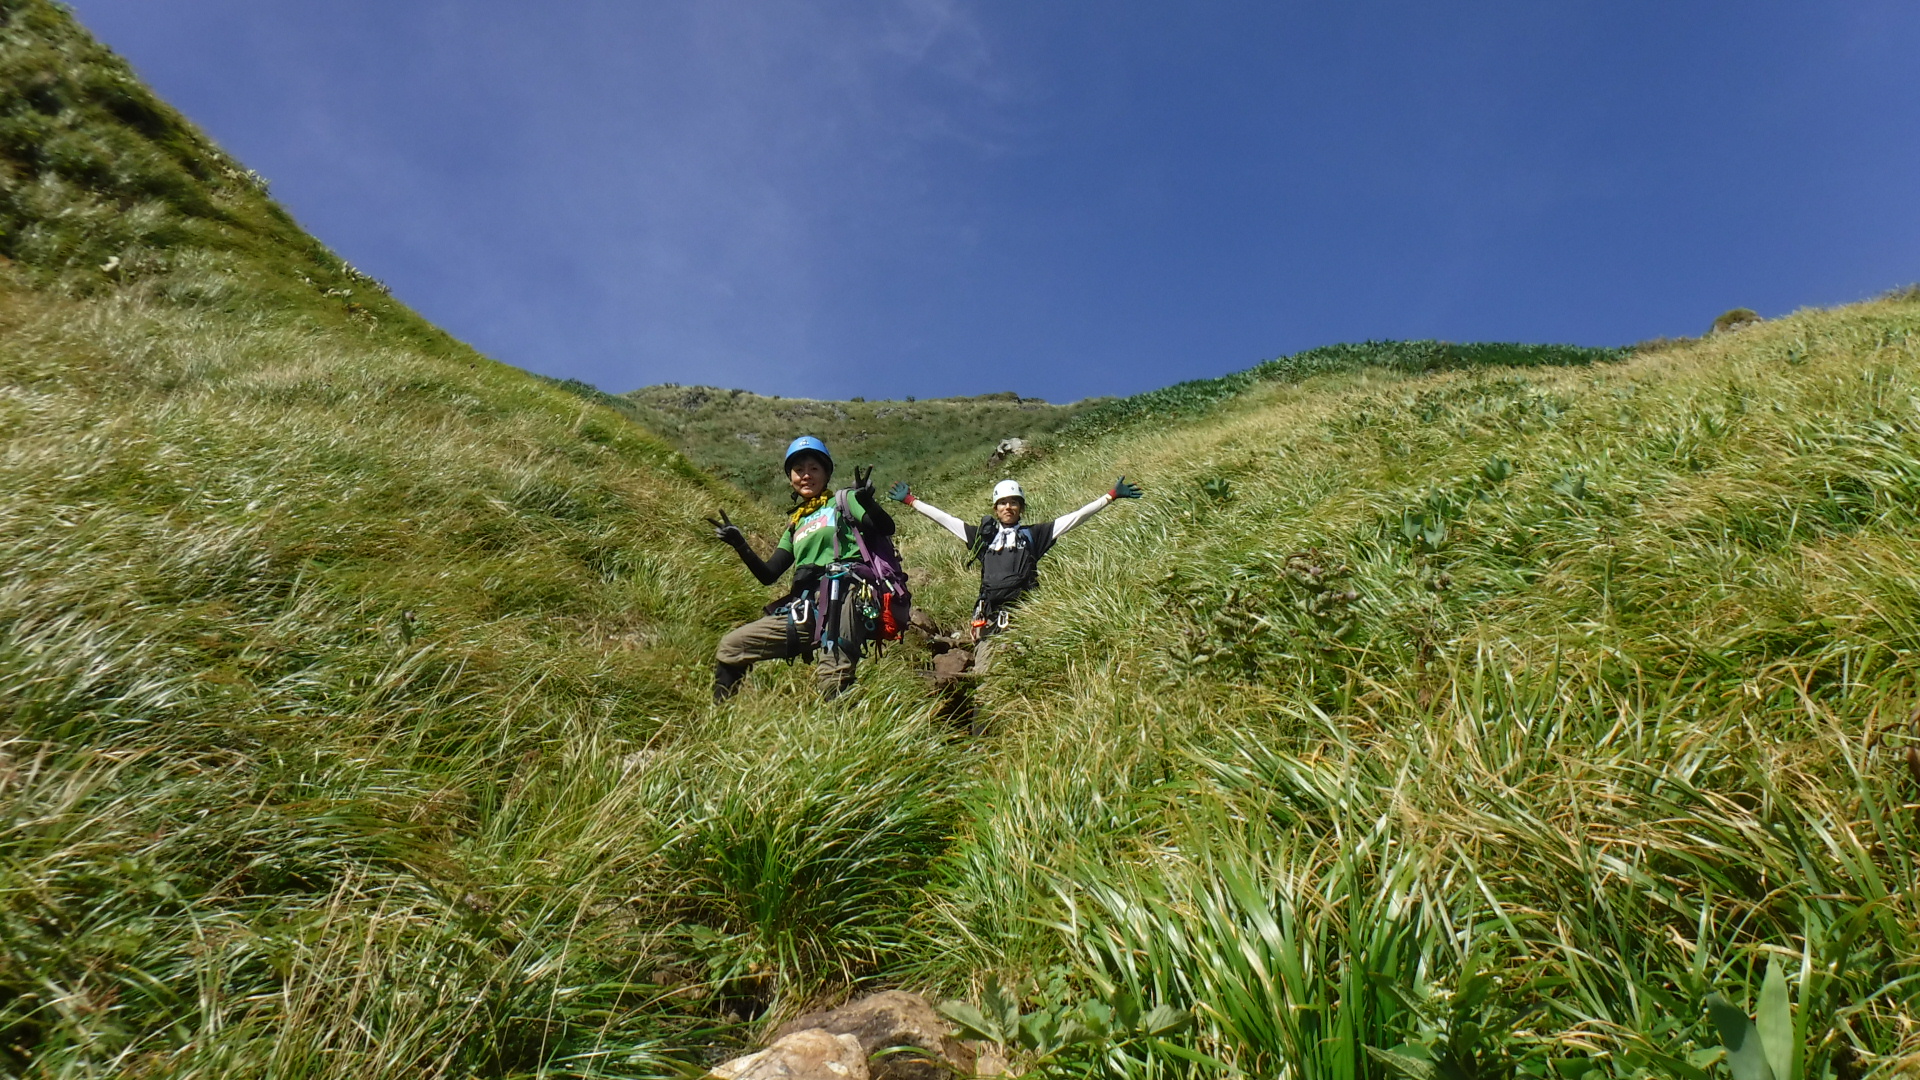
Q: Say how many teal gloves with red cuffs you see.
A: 2